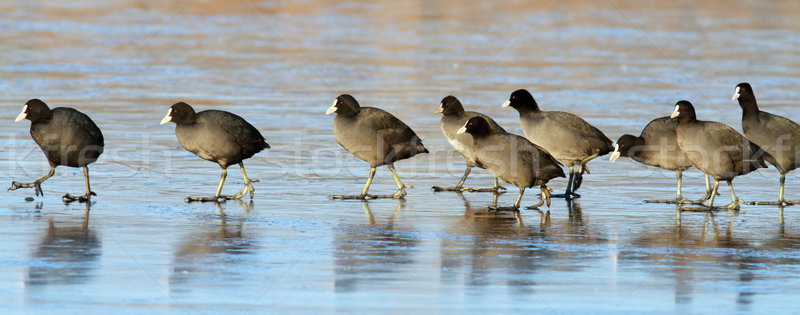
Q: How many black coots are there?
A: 9